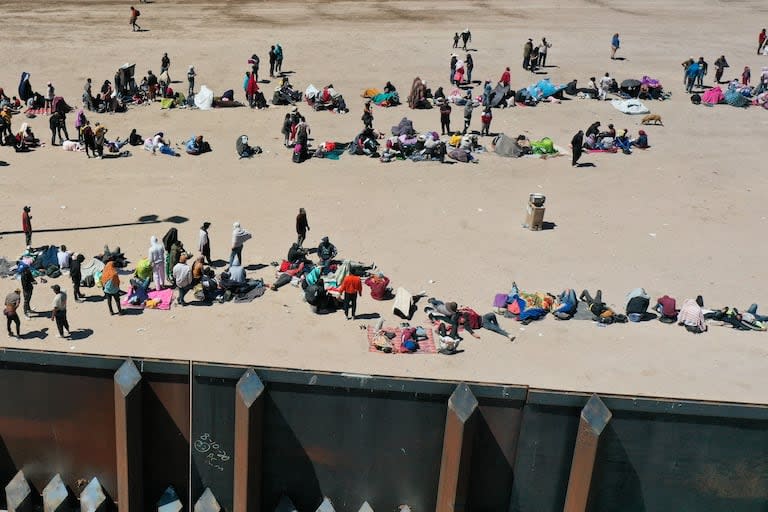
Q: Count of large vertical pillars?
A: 4